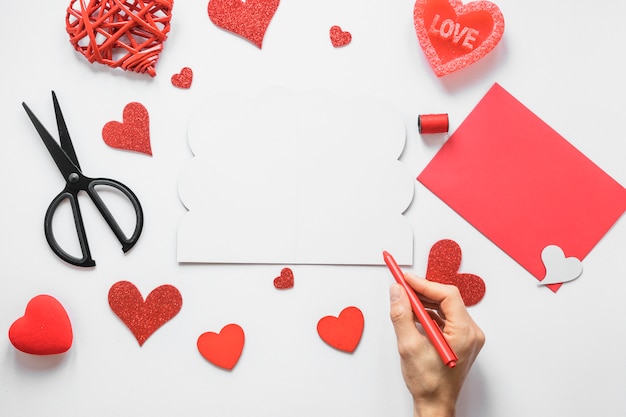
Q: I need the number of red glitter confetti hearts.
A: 7